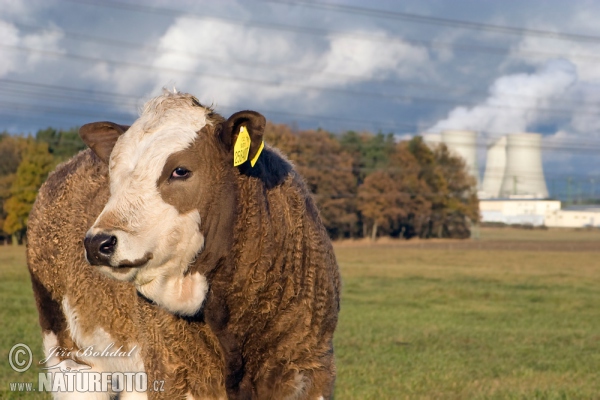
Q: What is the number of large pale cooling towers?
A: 4